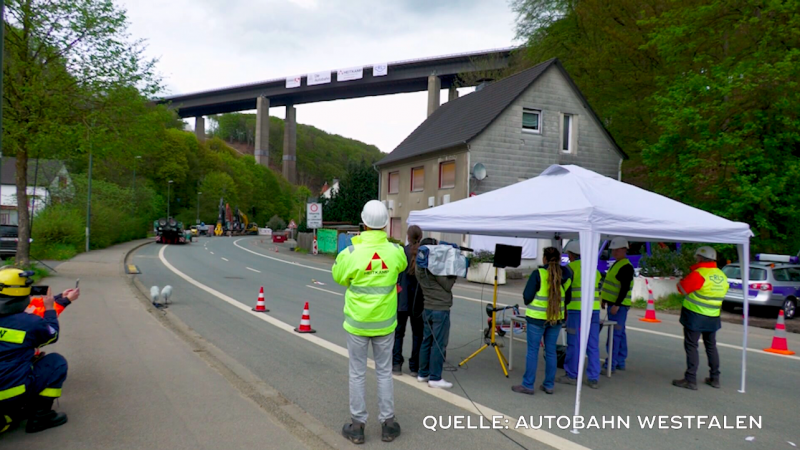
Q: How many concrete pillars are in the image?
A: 5